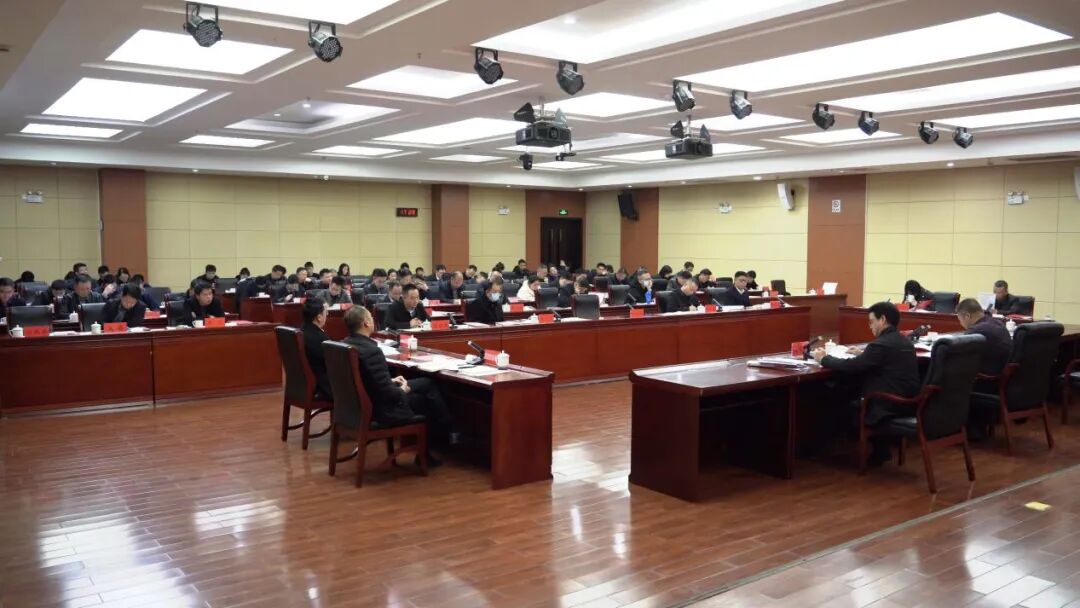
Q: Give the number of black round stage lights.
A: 10